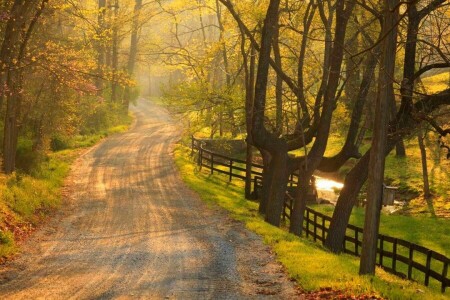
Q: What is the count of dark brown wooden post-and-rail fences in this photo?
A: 1